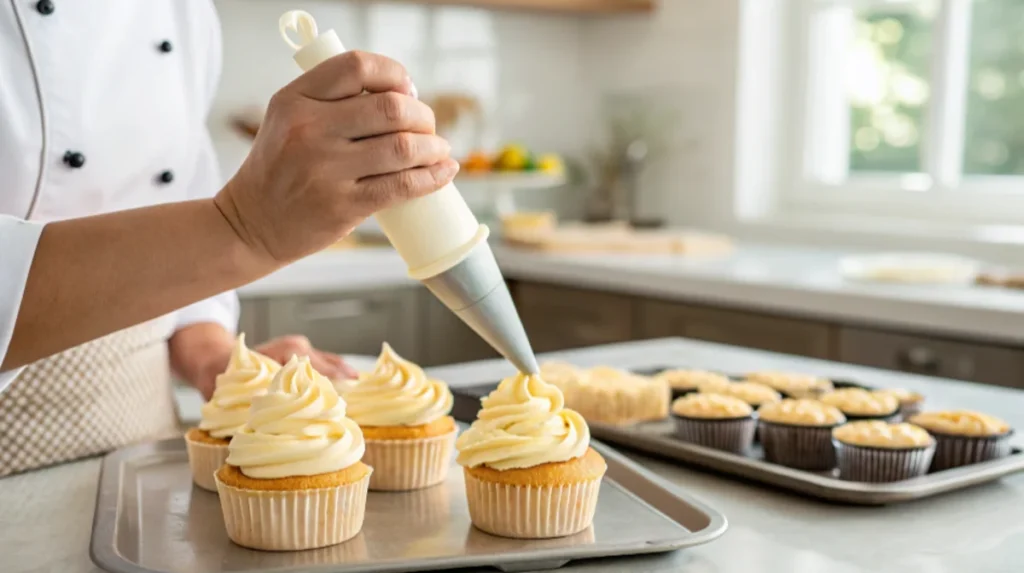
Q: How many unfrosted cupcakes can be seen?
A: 9